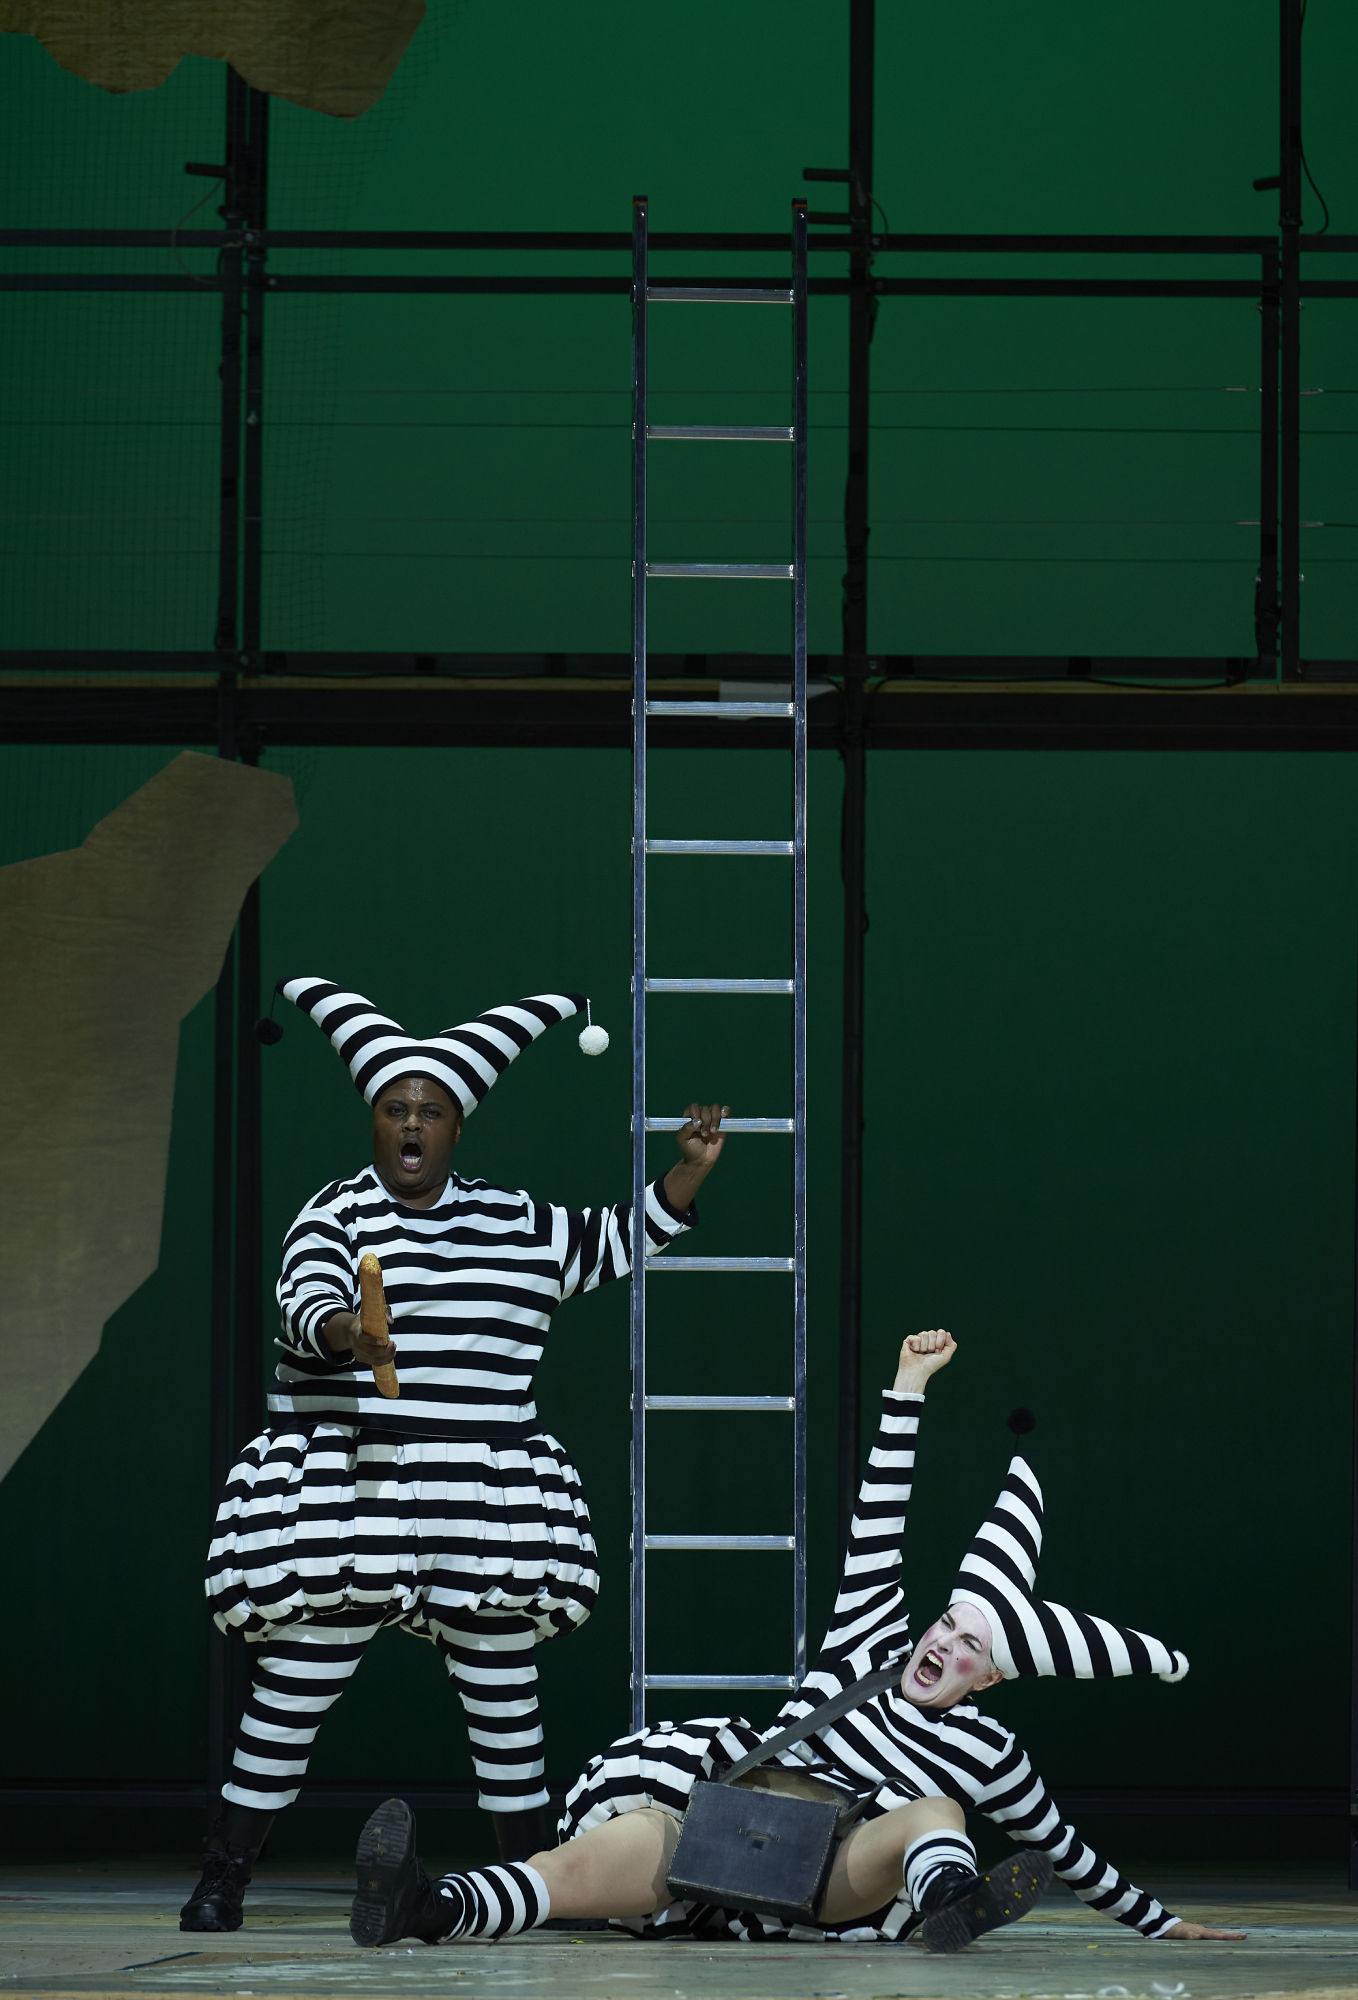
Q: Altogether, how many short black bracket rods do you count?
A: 4